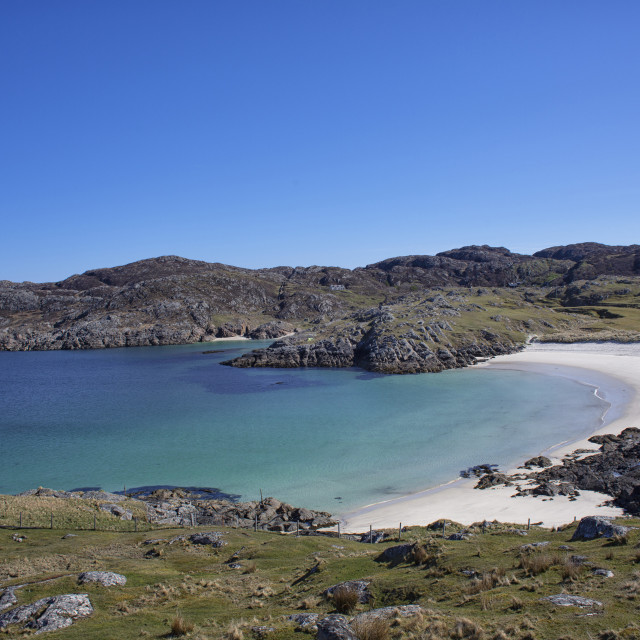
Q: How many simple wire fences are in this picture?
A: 1